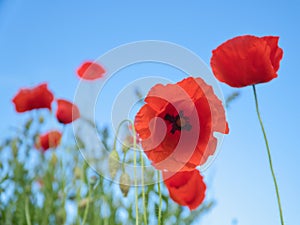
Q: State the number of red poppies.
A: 7